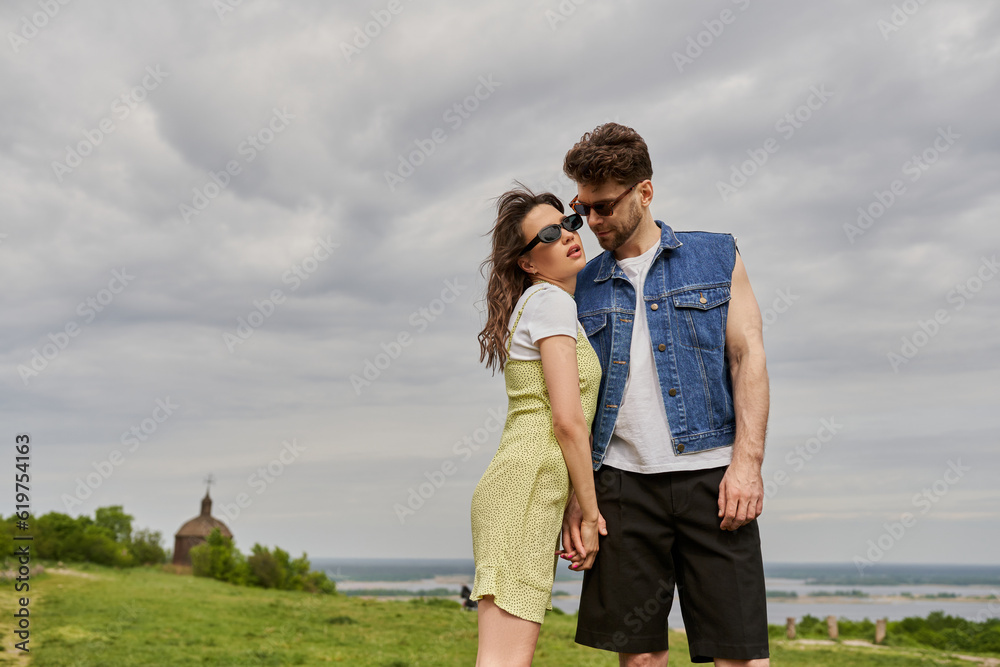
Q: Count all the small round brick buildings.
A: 1